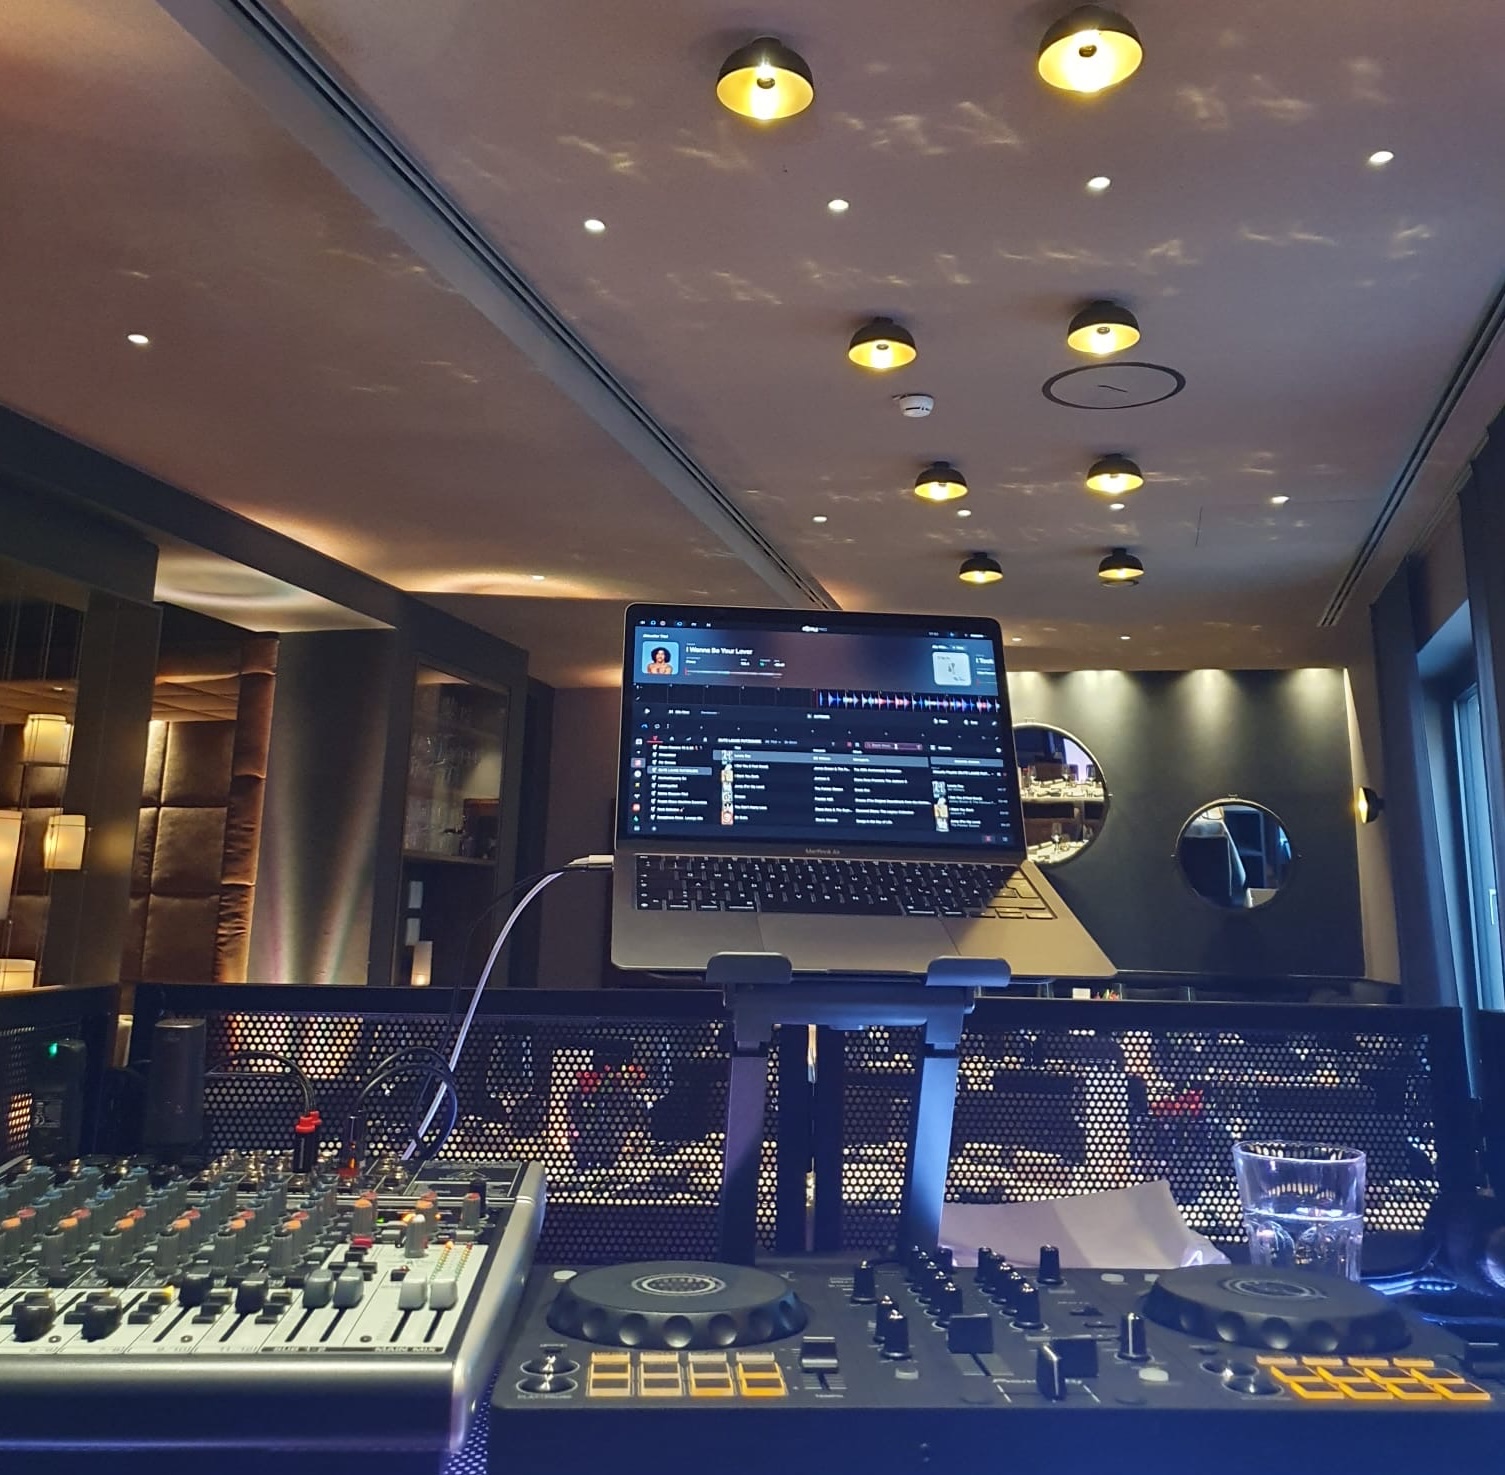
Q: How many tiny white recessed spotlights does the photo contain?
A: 12